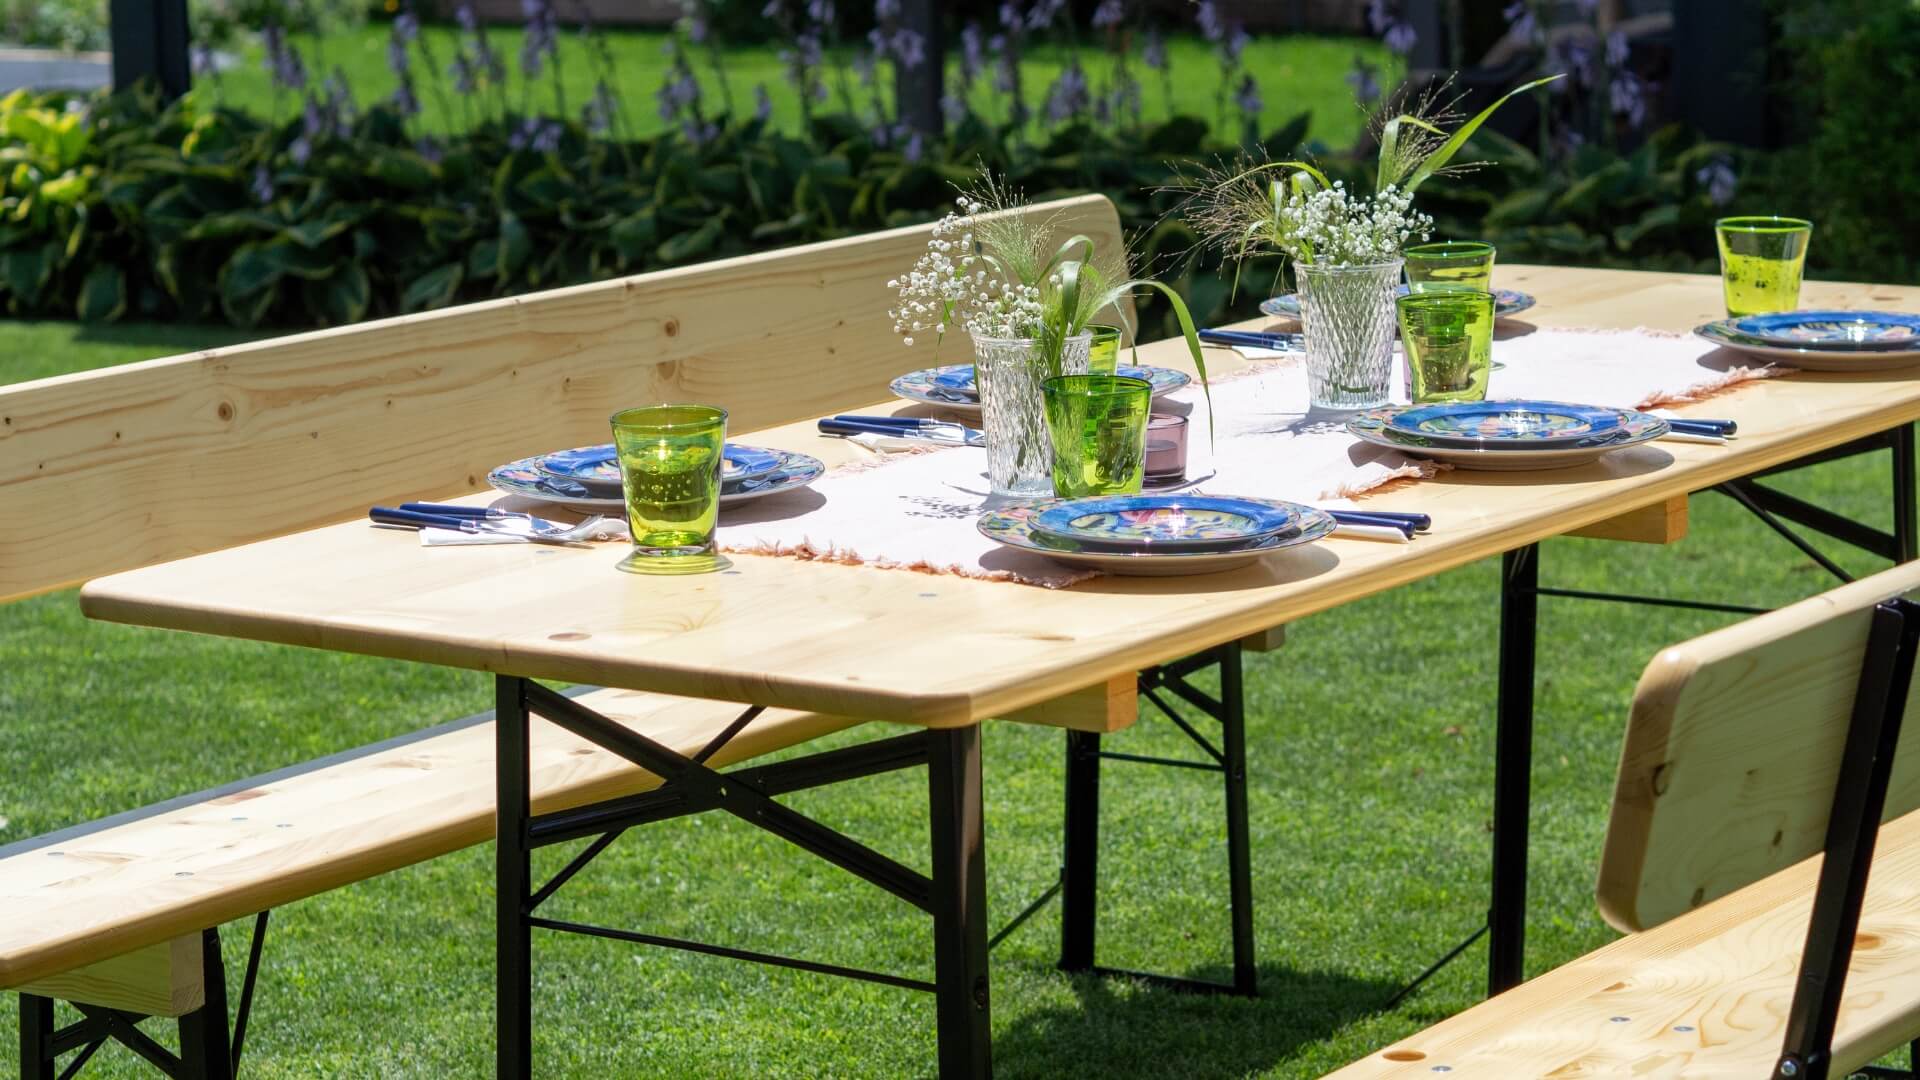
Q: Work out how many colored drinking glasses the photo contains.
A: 6